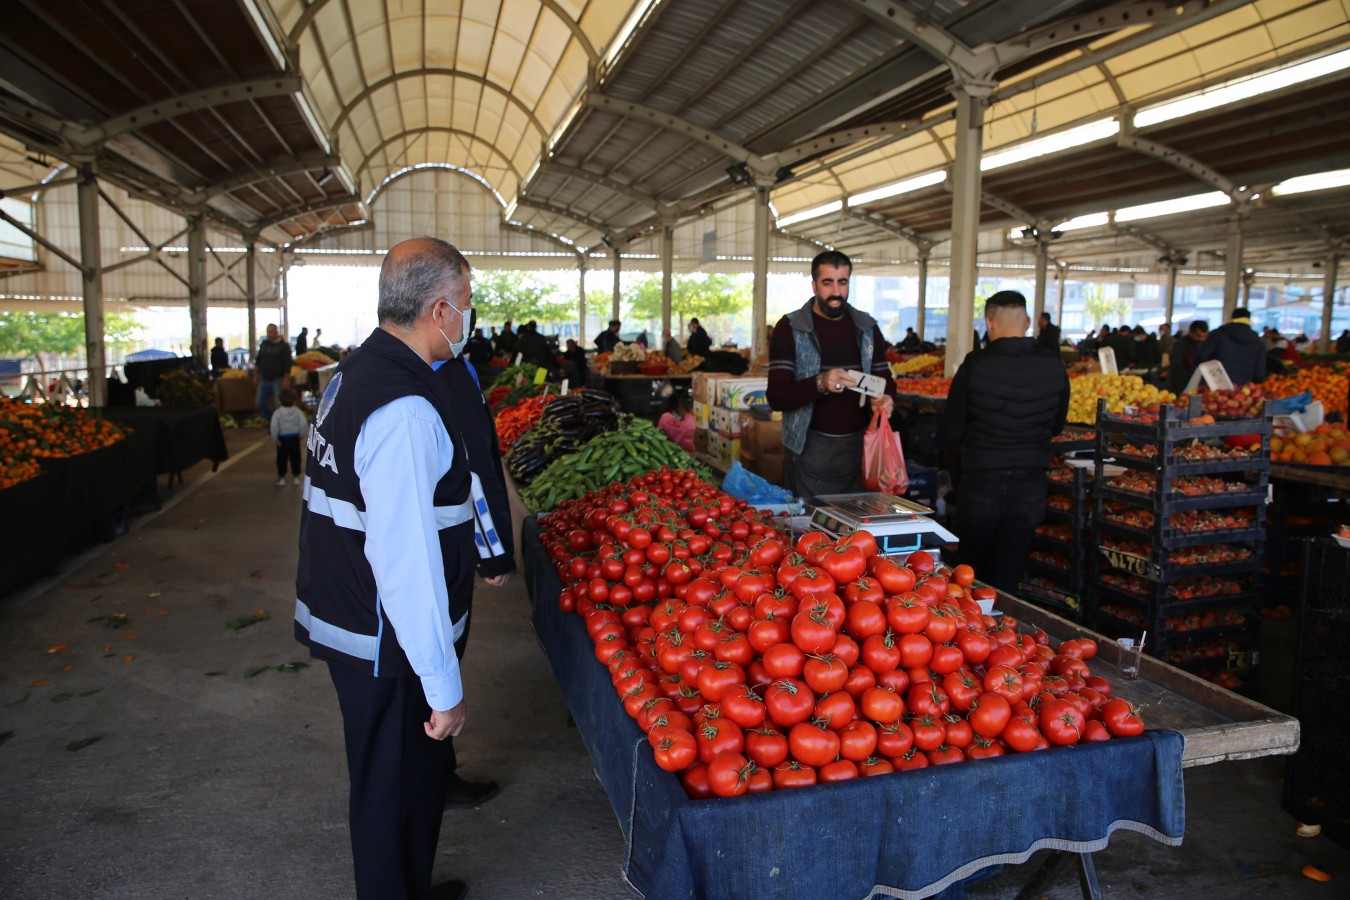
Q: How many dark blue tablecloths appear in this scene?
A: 1